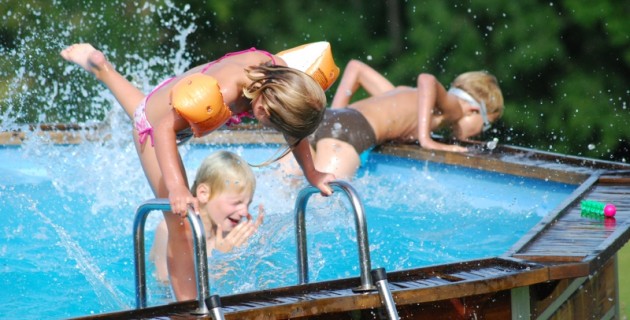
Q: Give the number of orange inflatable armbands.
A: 2